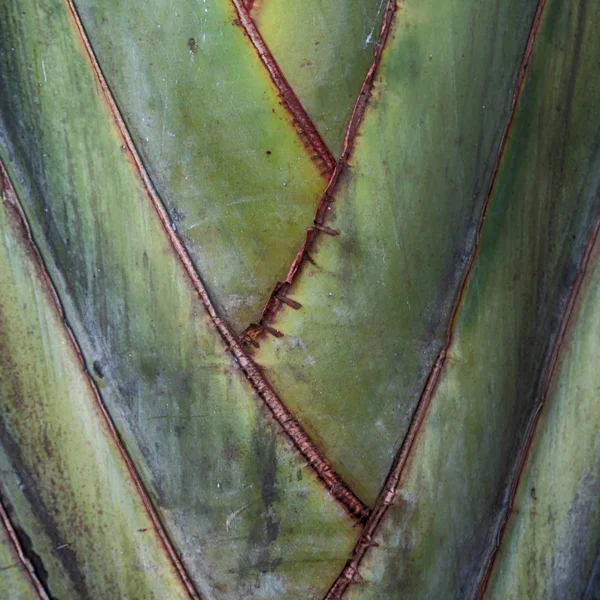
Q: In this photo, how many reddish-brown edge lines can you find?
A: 7